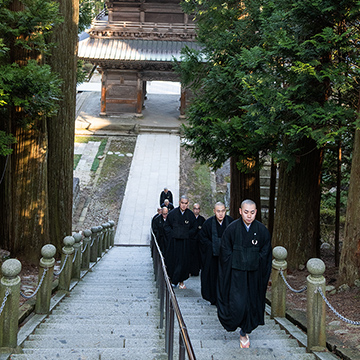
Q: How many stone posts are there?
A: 12